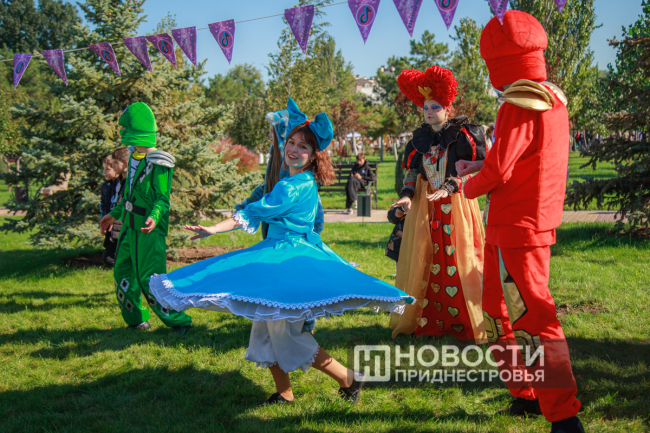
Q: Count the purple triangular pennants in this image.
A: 13